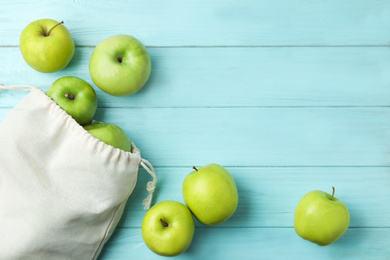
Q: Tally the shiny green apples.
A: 7